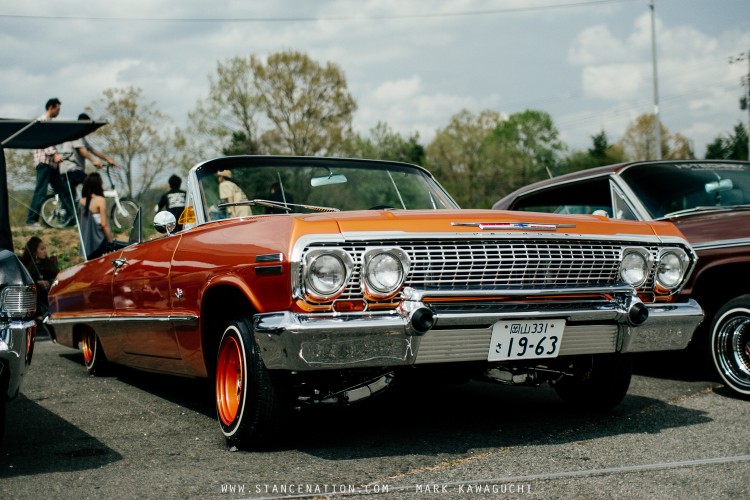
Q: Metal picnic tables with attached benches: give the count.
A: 0